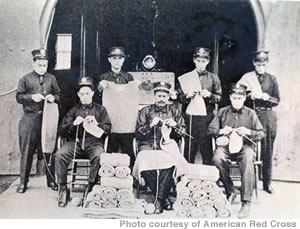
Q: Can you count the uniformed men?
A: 7